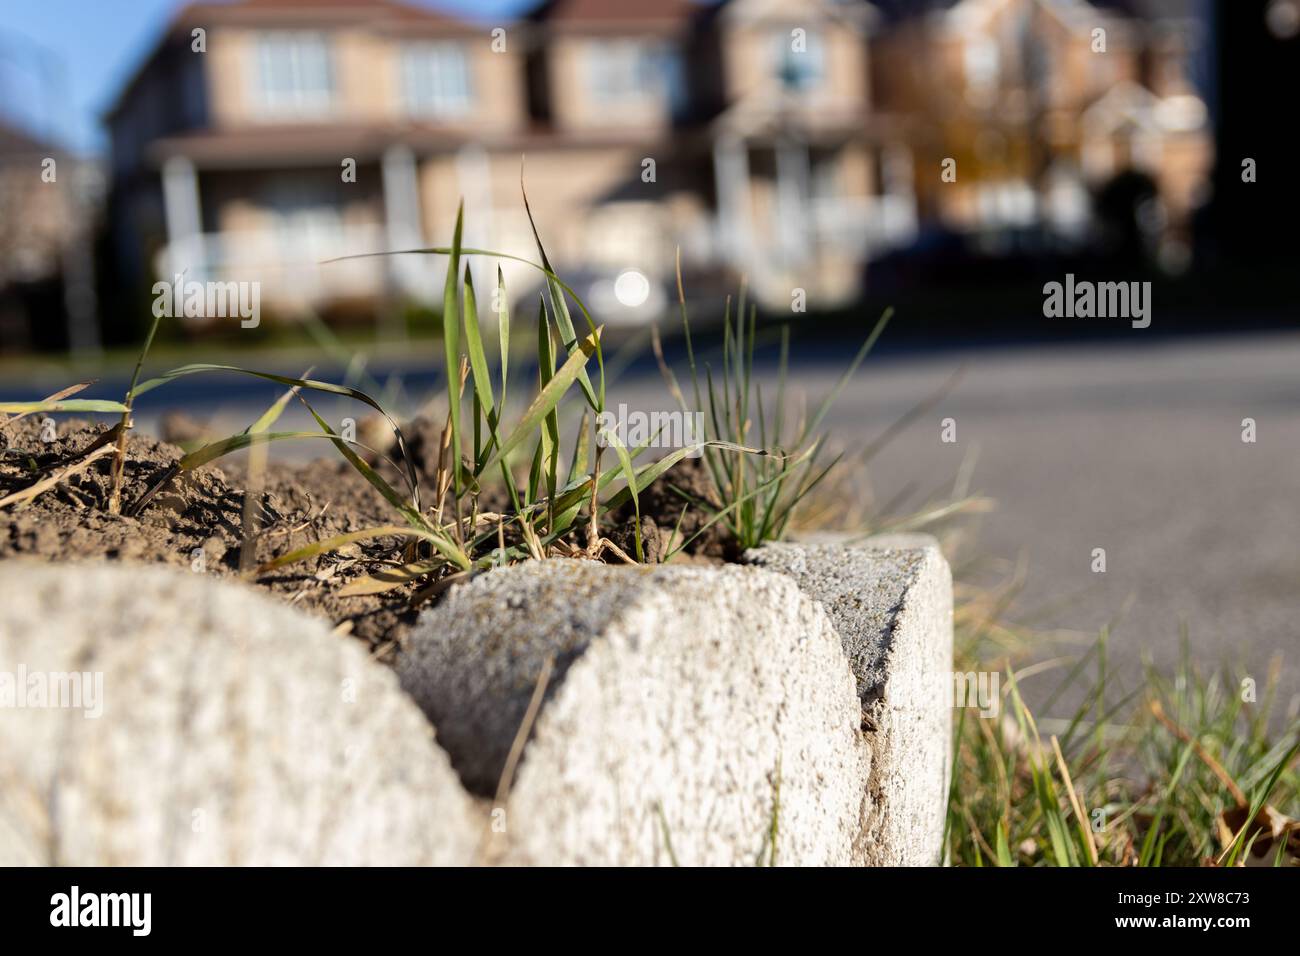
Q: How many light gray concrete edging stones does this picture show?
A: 3